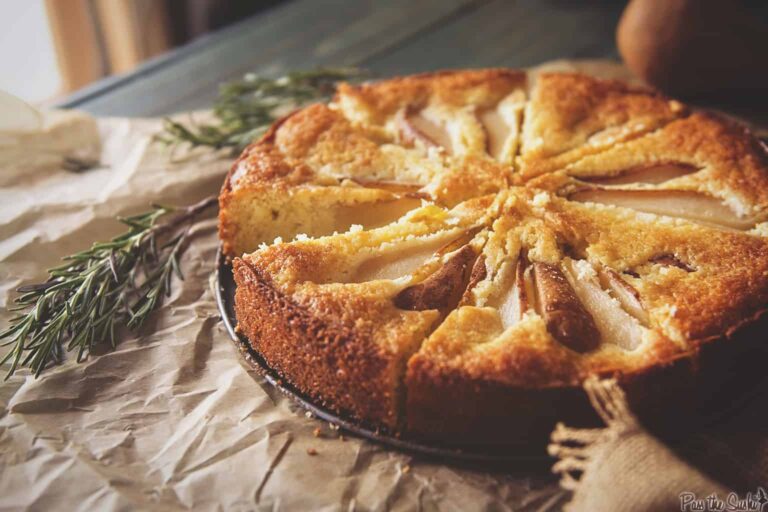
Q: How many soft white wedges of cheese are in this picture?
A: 0